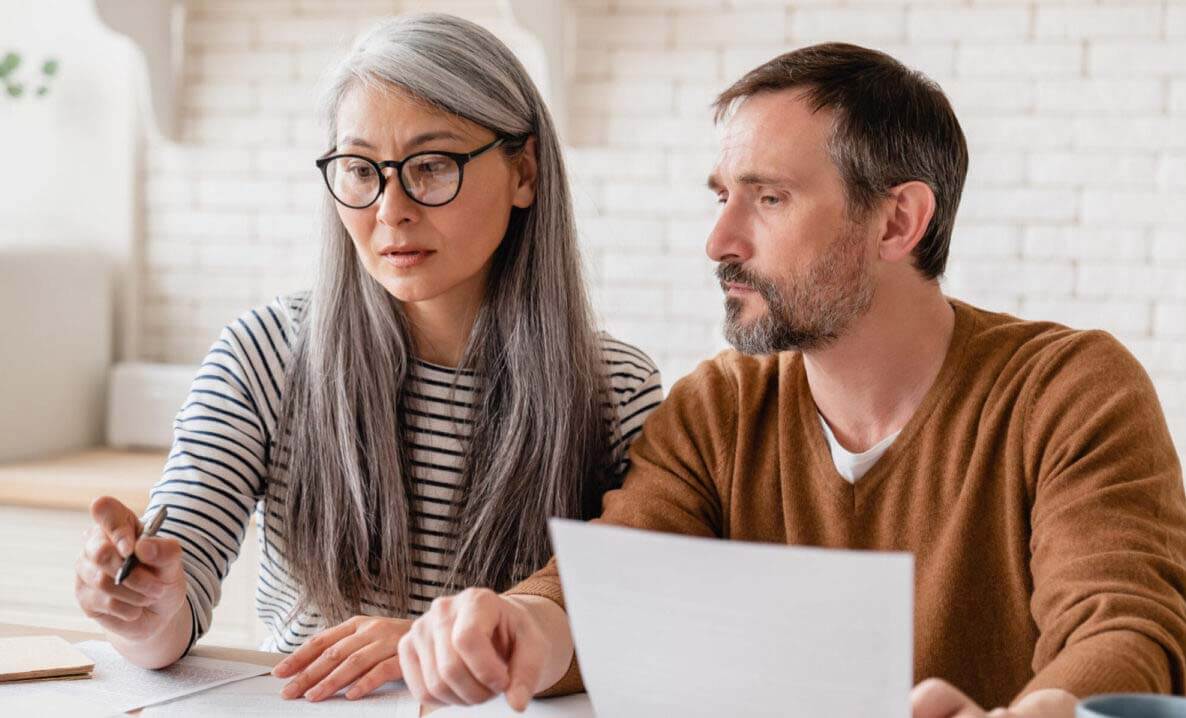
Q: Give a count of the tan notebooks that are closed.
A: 1